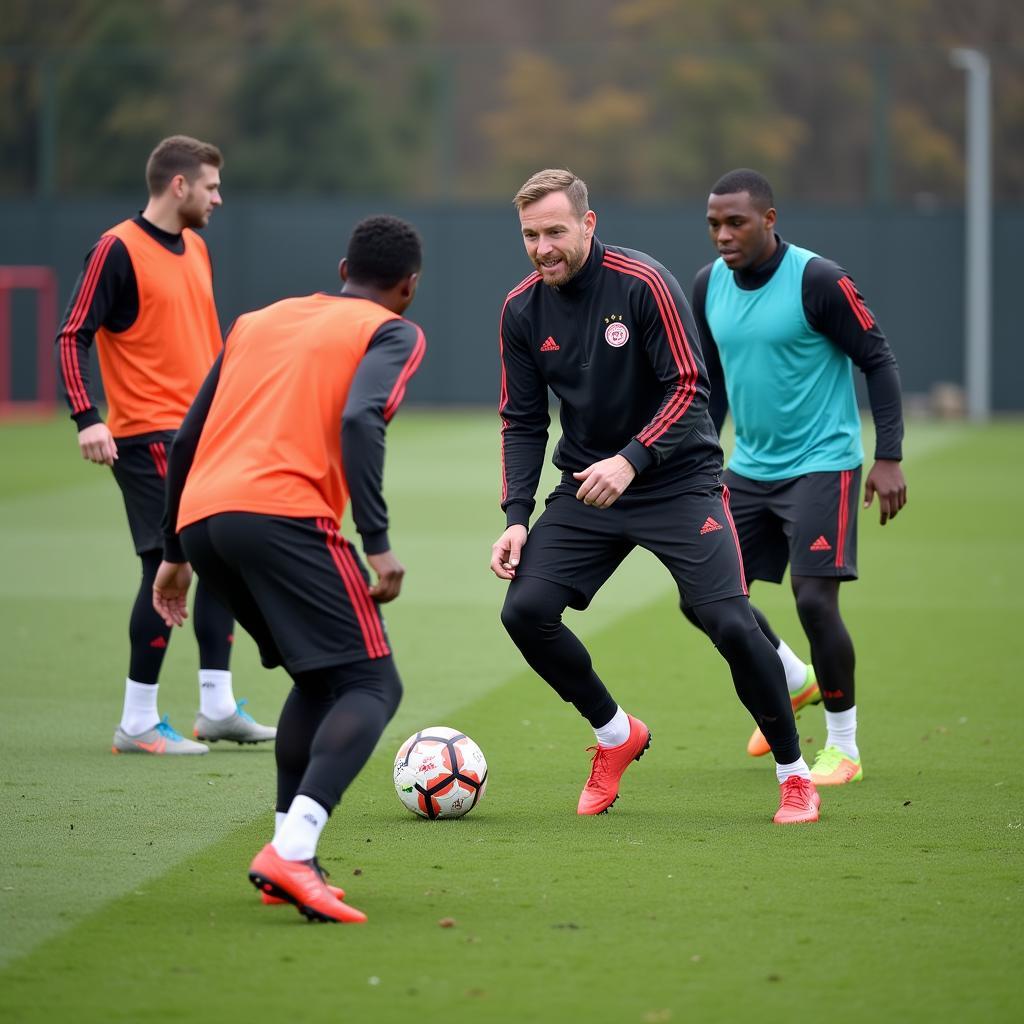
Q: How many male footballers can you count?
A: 4